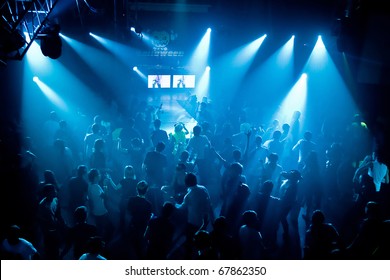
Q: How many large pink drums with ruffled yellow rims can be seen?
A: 0